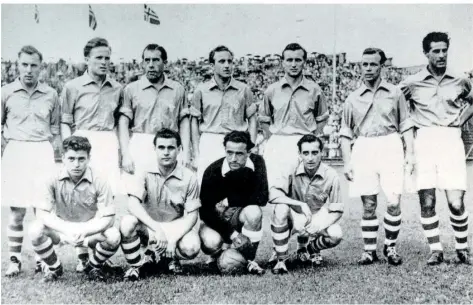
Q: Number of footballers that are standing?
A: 7